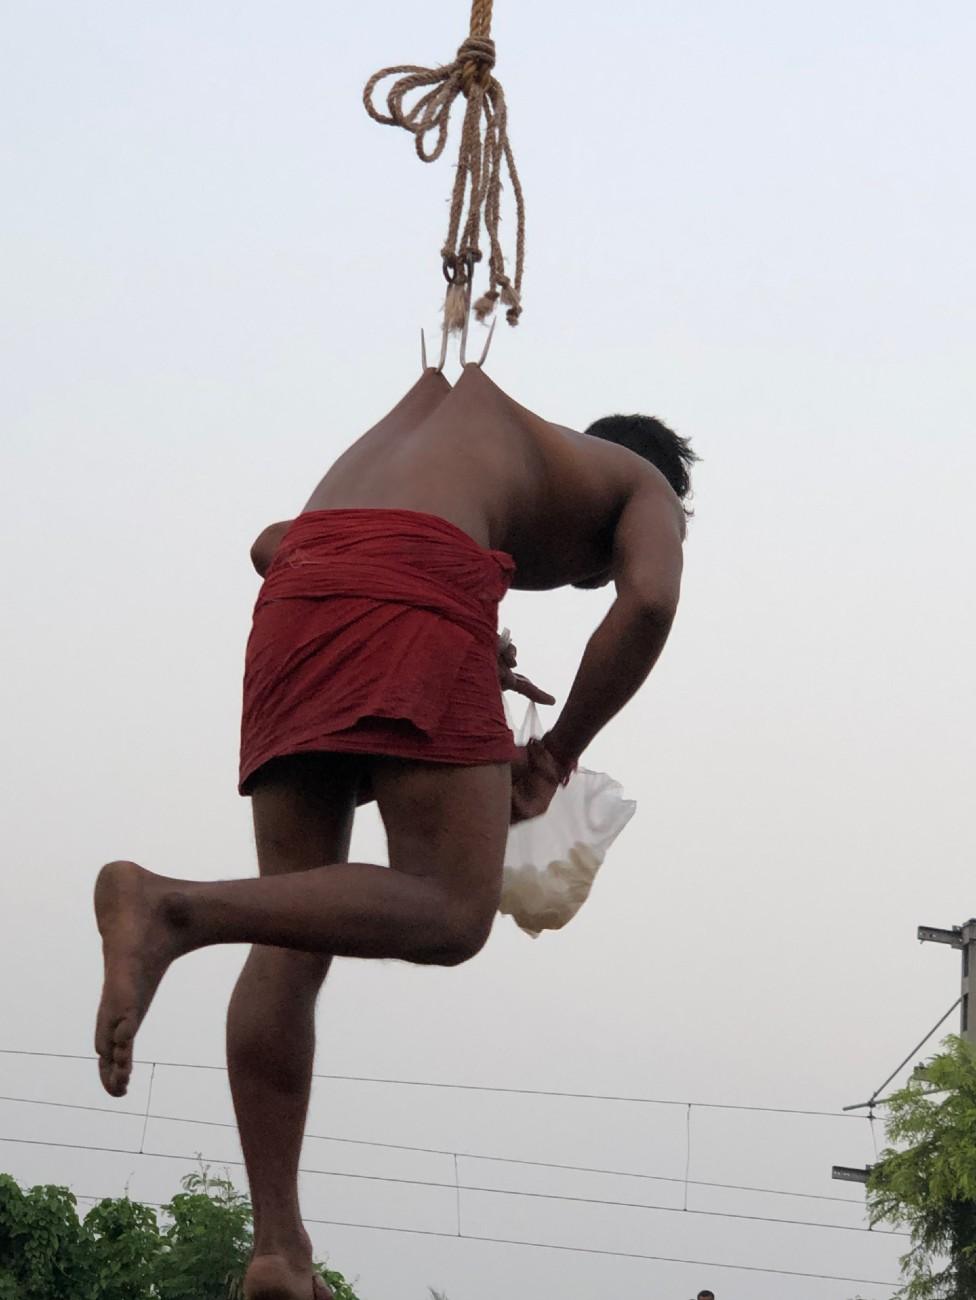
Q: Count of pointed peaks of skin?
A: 2